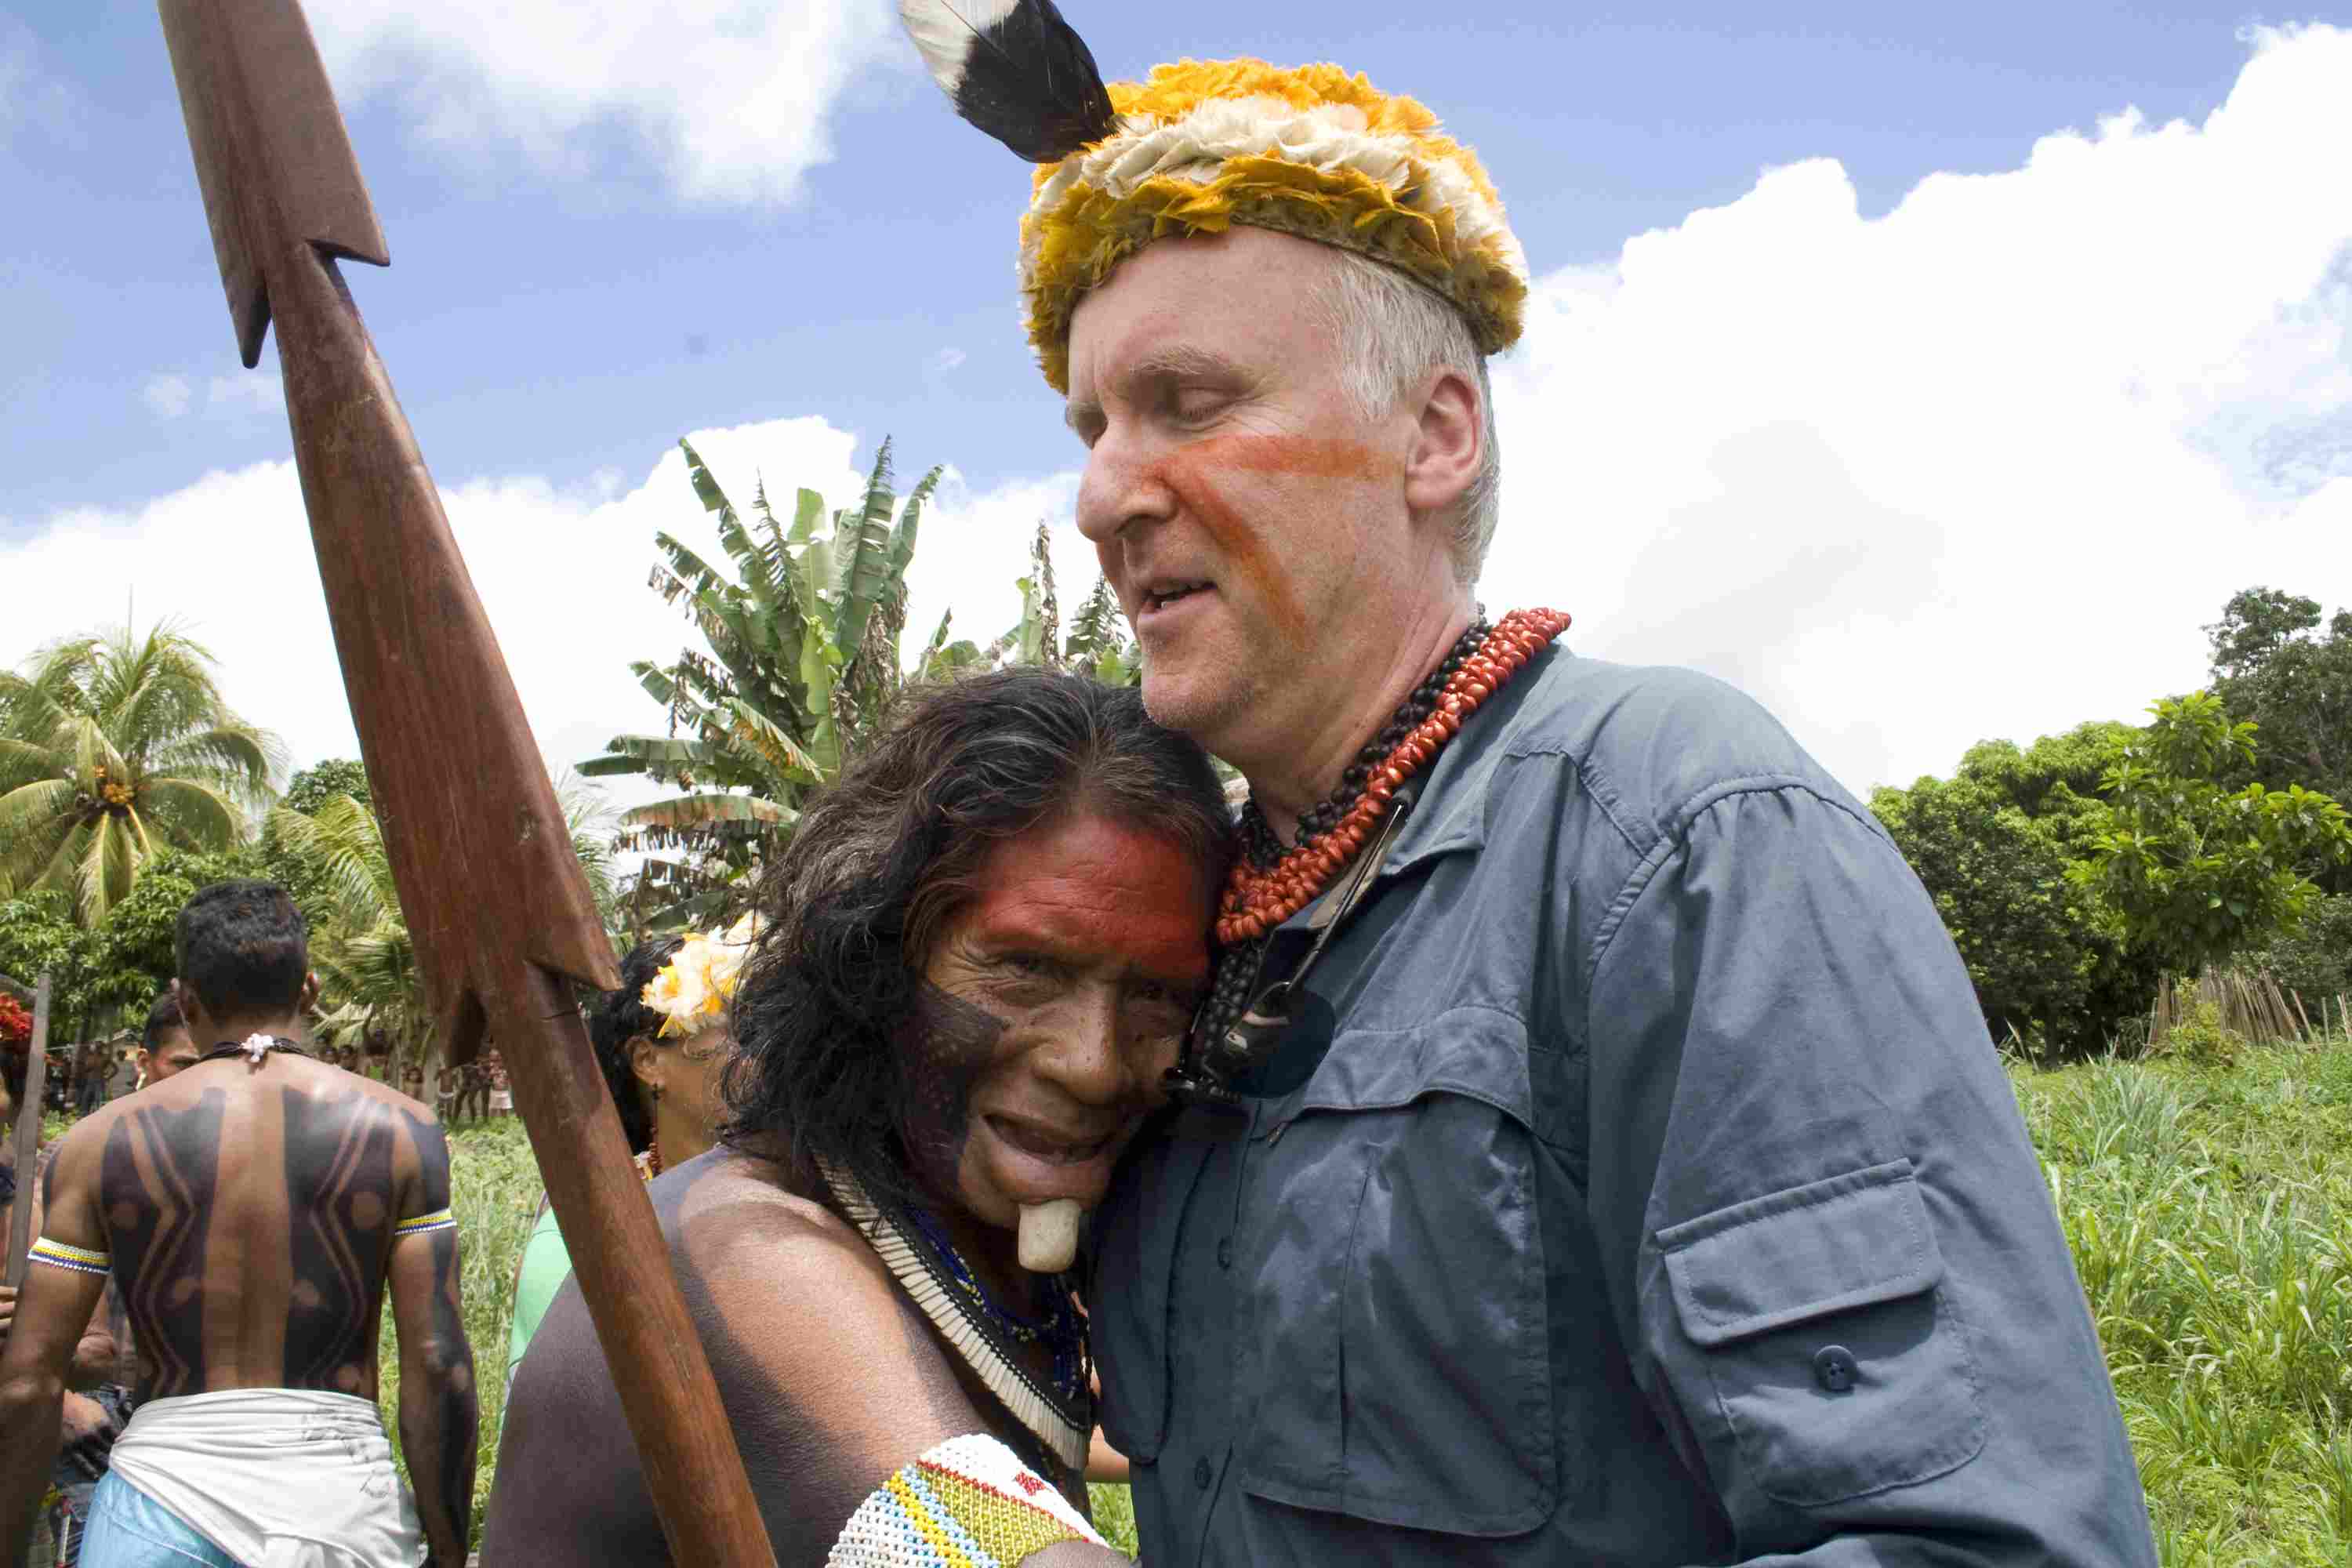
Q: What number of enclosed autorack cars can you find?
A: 0